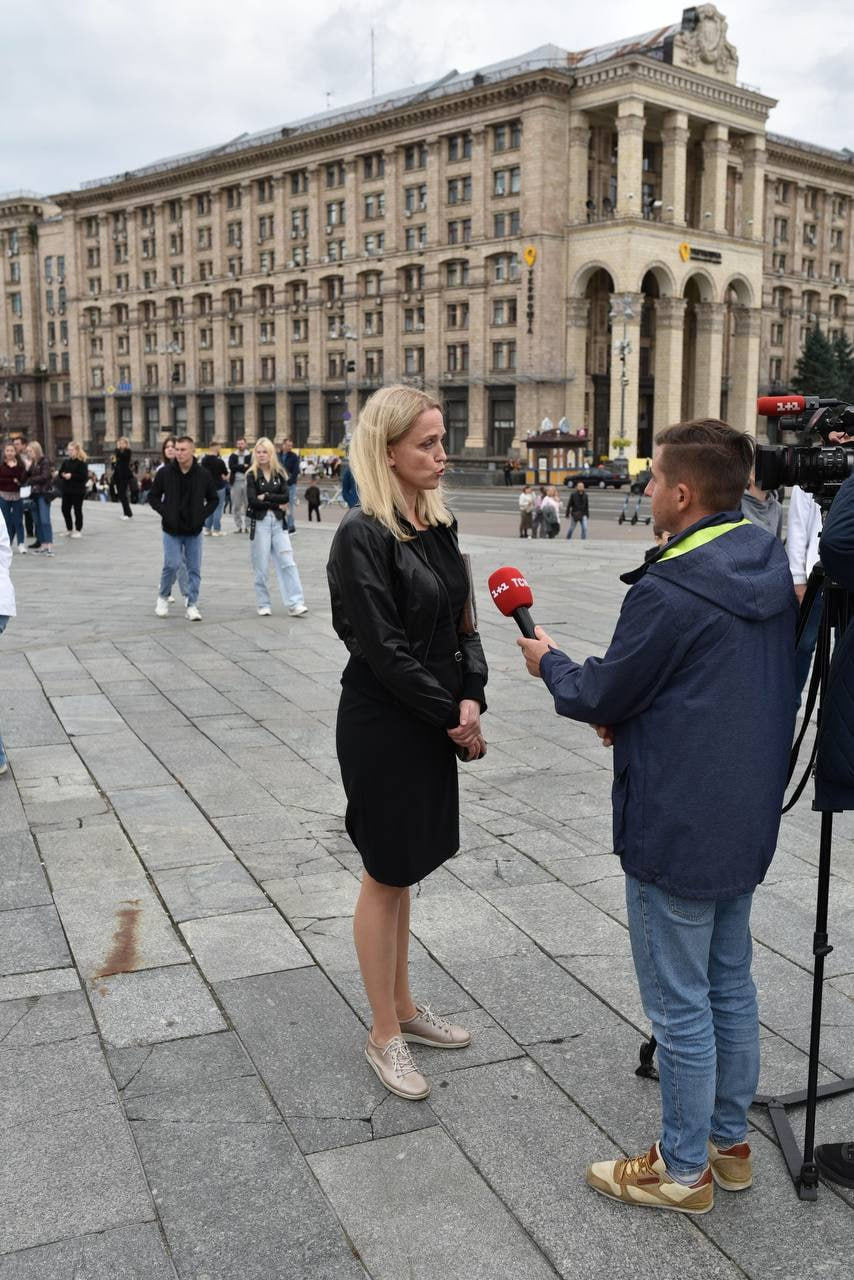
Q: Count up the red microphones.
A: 2